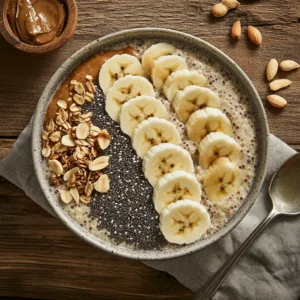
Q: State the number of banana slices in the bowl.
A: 14